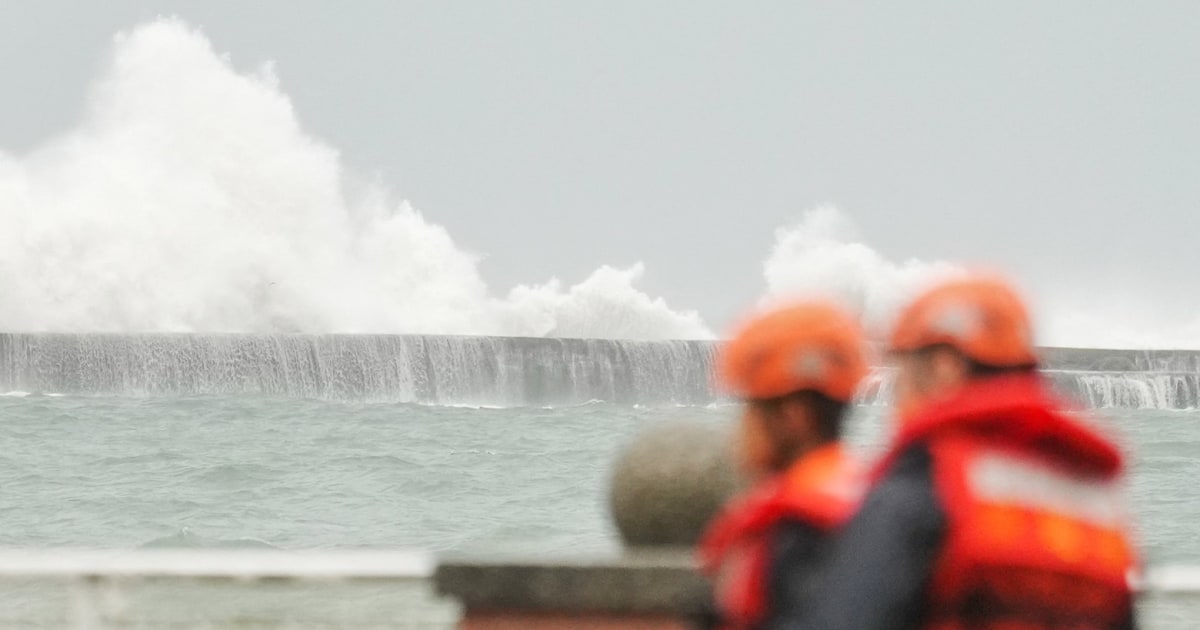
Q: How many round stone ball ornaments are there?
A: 1